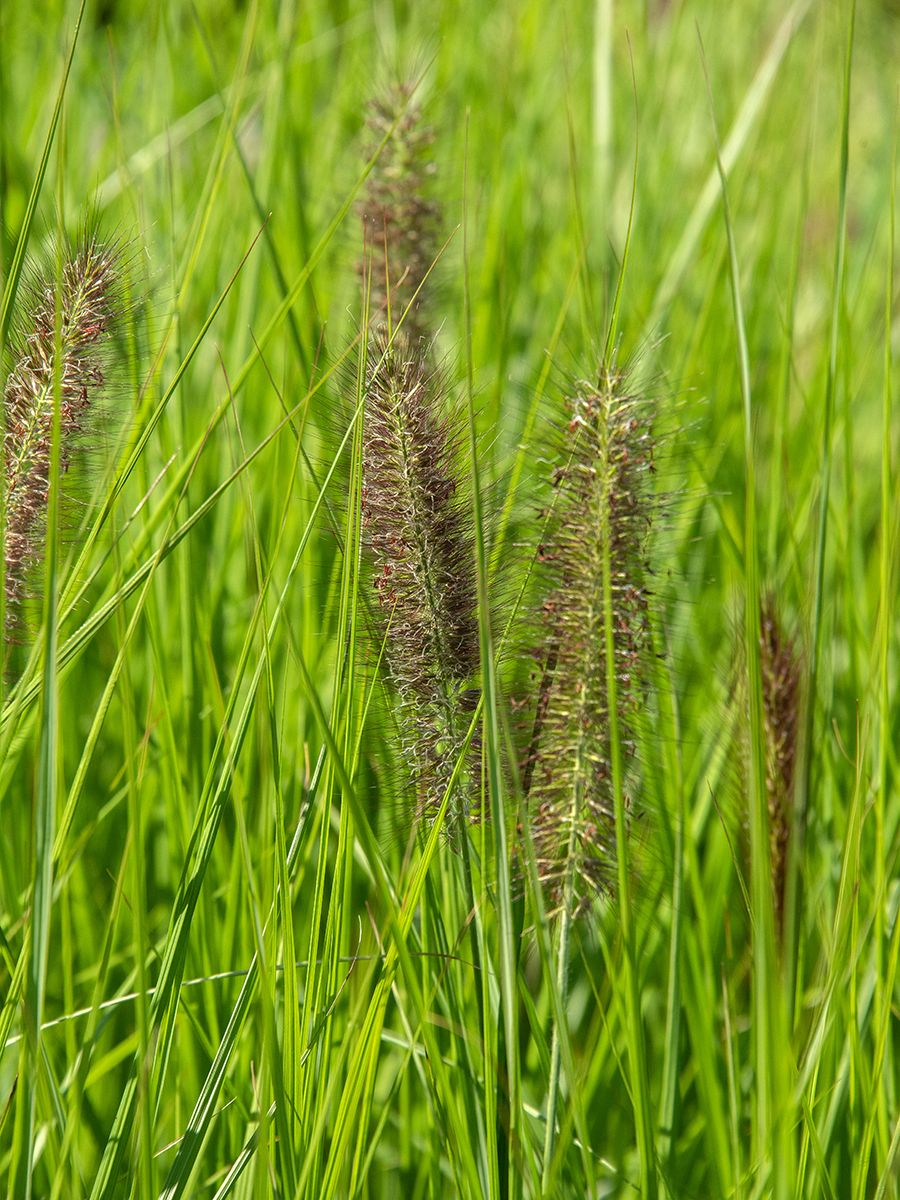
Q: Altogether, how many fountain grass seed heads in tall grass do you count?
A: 5